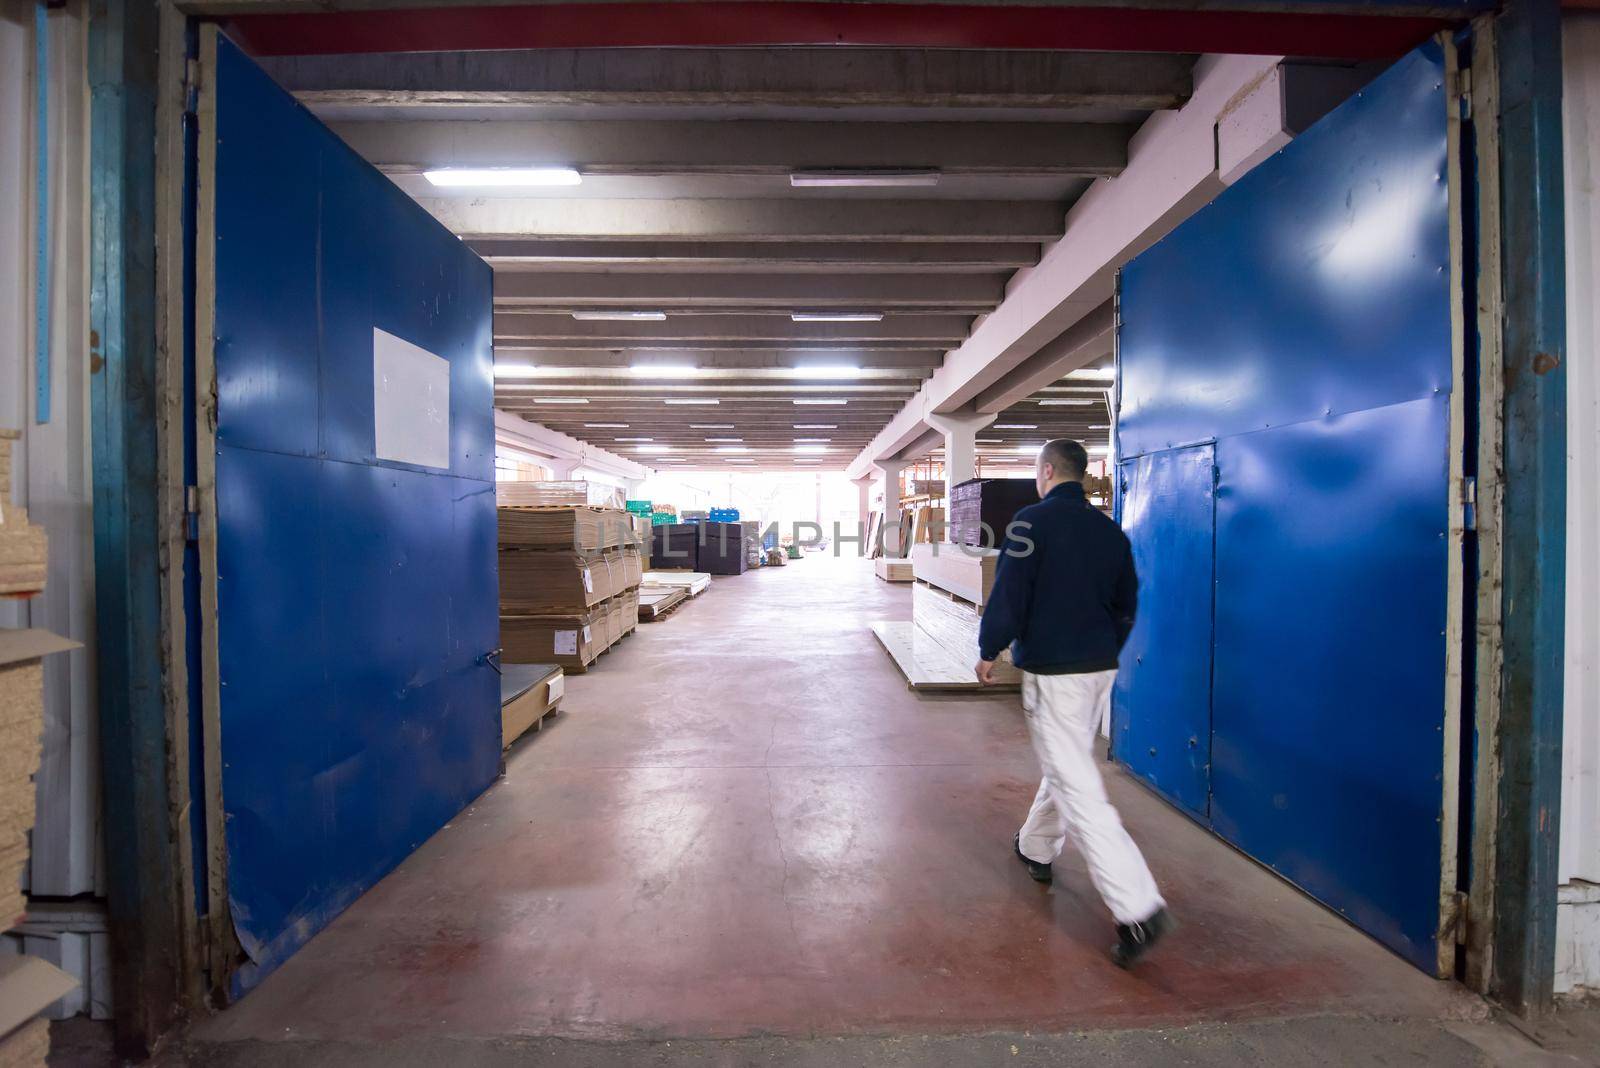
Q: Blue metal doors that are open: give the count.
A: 2